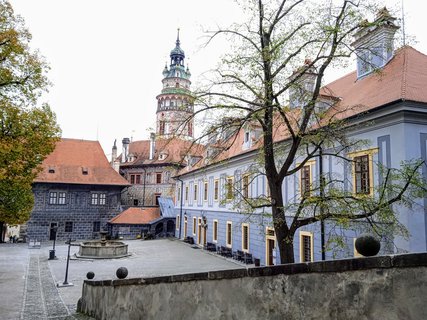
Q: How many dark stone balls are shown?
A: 3